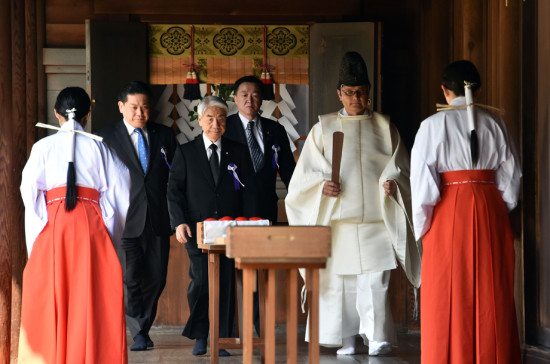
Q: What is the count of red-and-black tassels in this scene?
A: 2